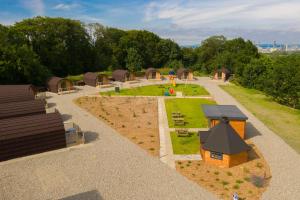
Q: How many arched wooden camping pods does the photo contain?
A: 9